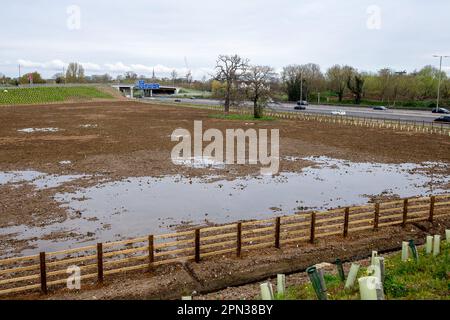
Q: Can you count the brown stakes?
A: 11